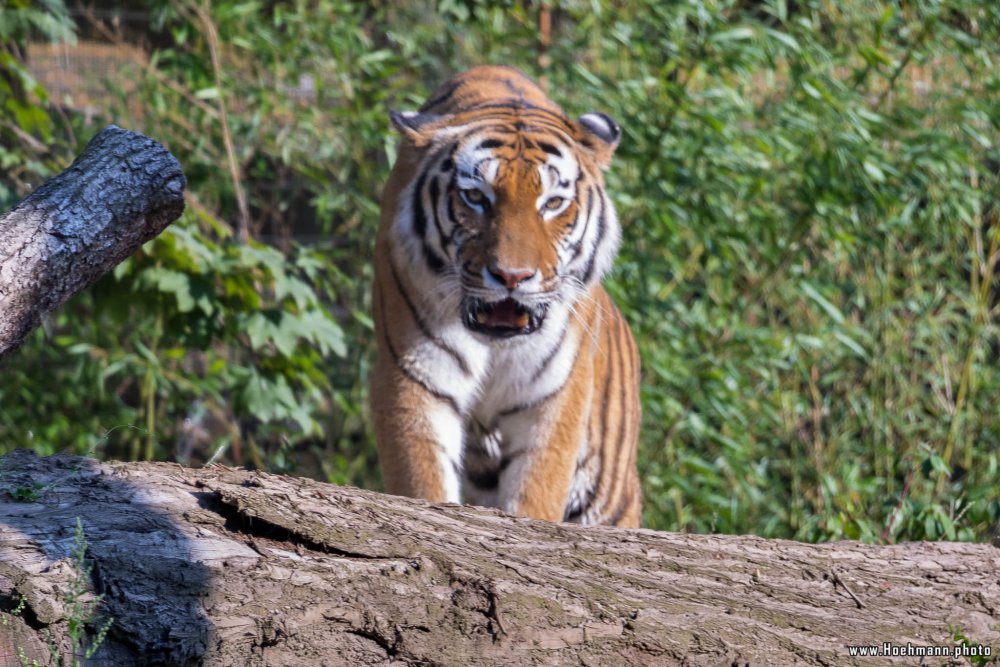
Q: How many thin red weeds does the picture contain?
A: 1